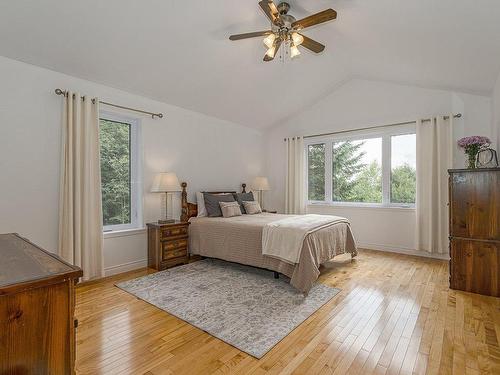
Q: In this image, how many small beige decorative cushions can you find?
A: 2